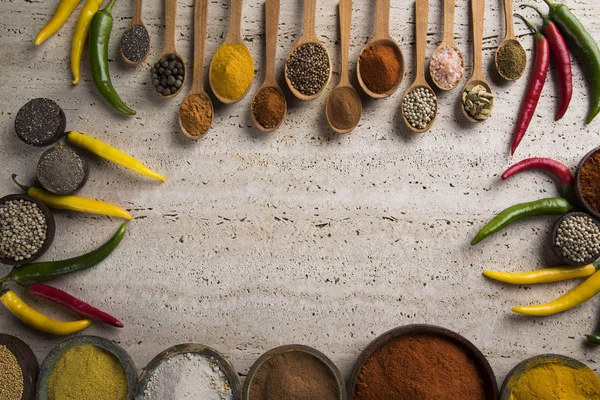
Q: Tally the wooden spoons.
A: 12